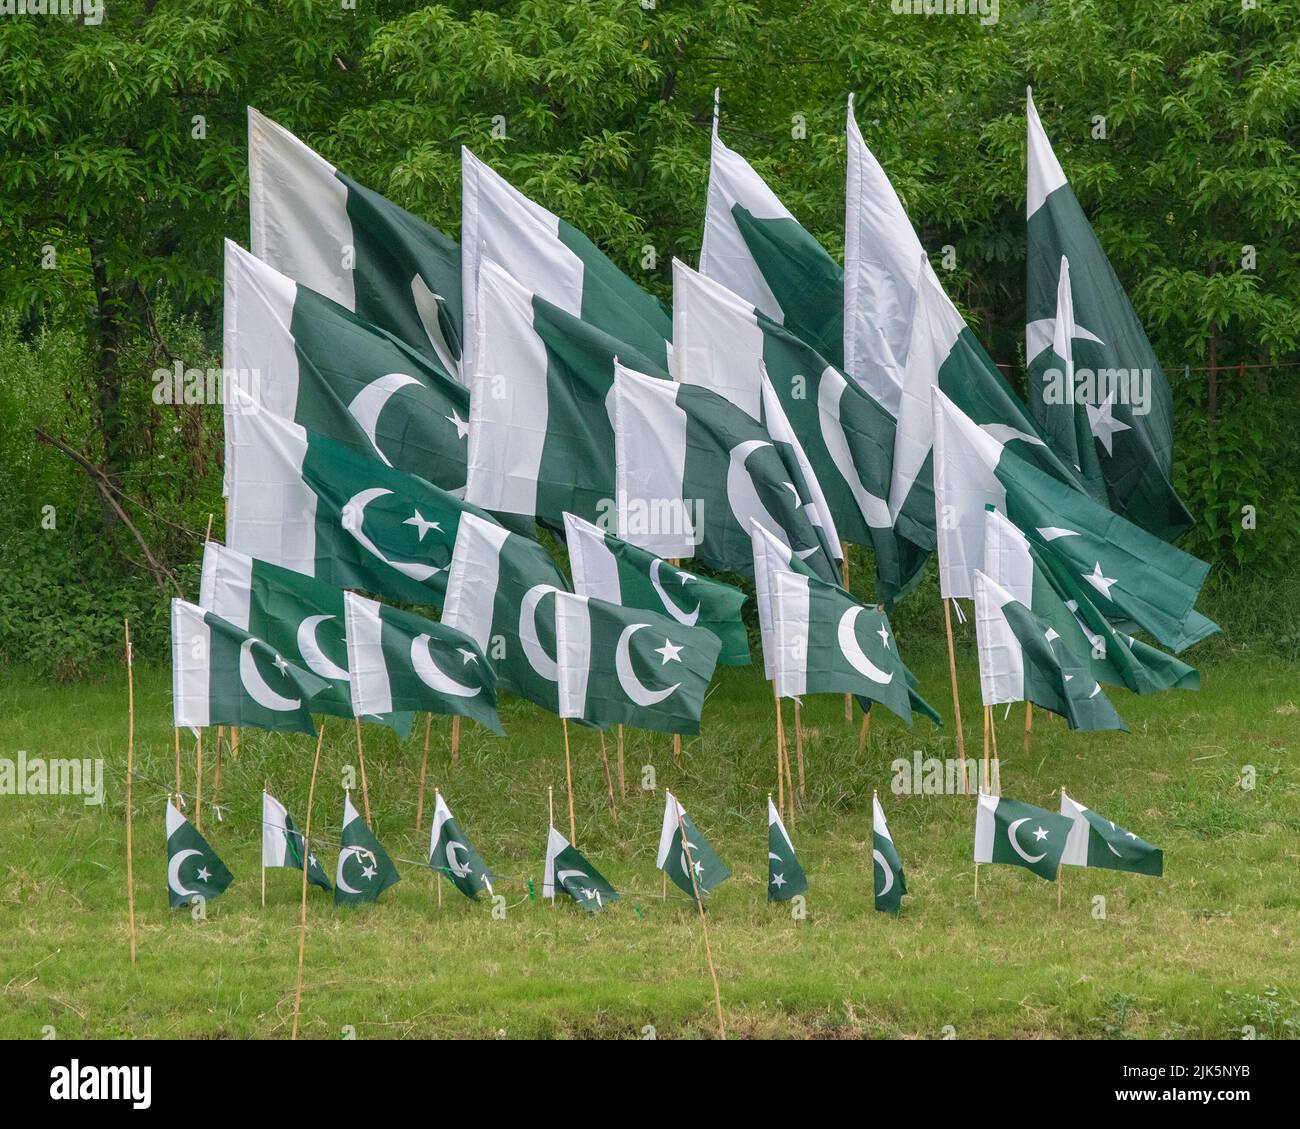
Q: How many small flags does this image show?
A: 10